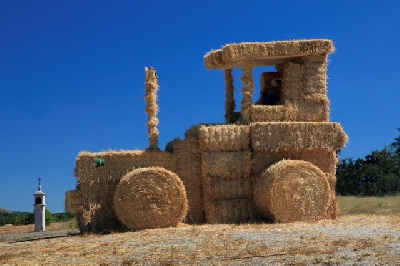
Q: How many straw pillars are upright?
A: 3